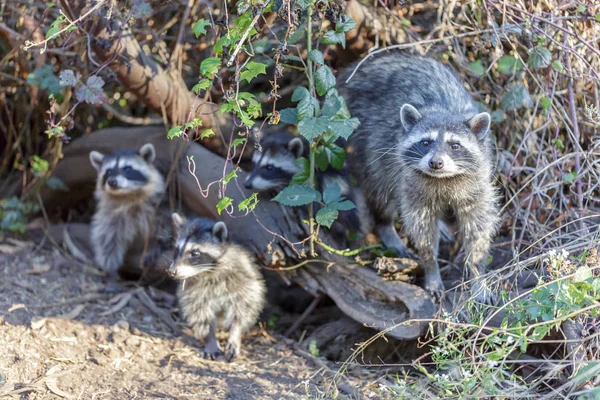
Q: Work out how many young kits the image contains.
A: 3